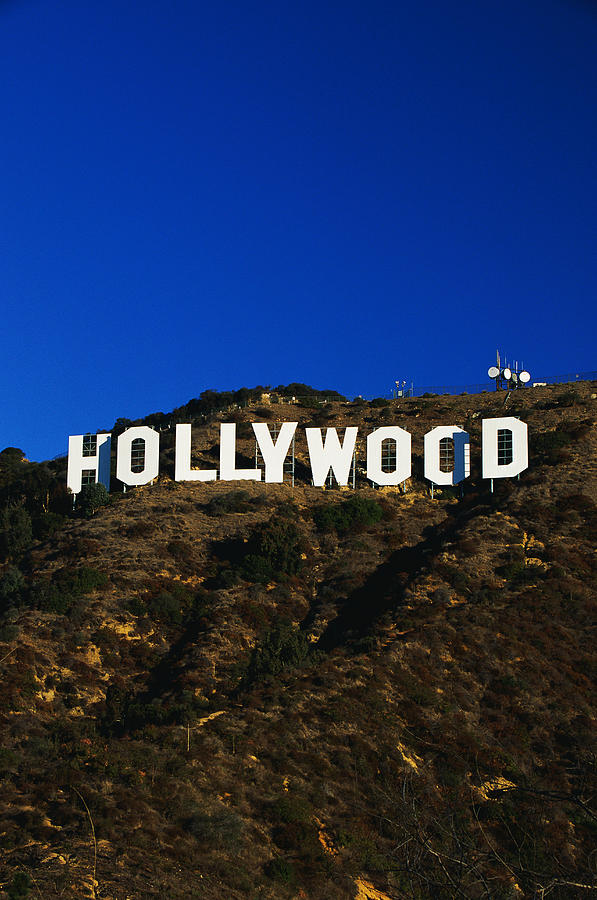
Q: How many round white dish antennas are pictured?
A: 3